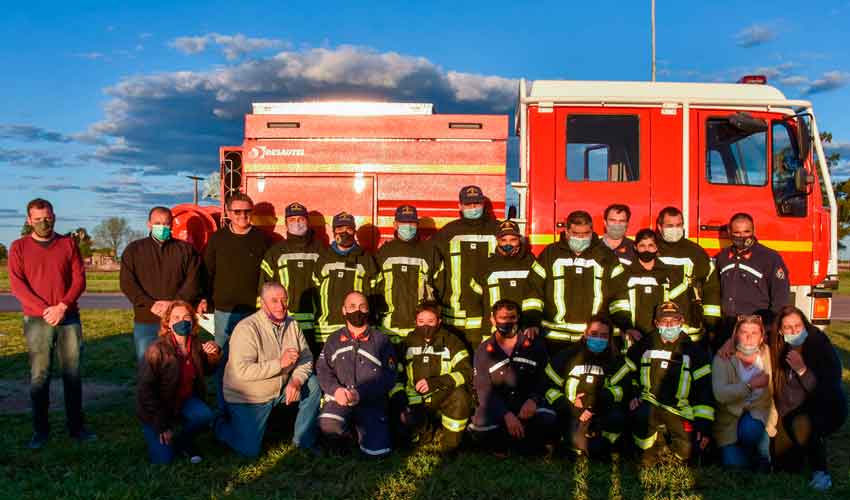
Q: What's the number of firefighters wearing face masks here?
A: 15